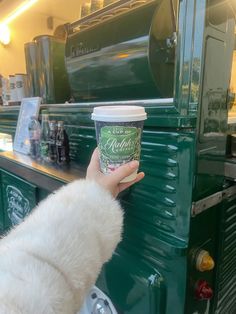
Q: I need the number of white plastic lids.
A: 1